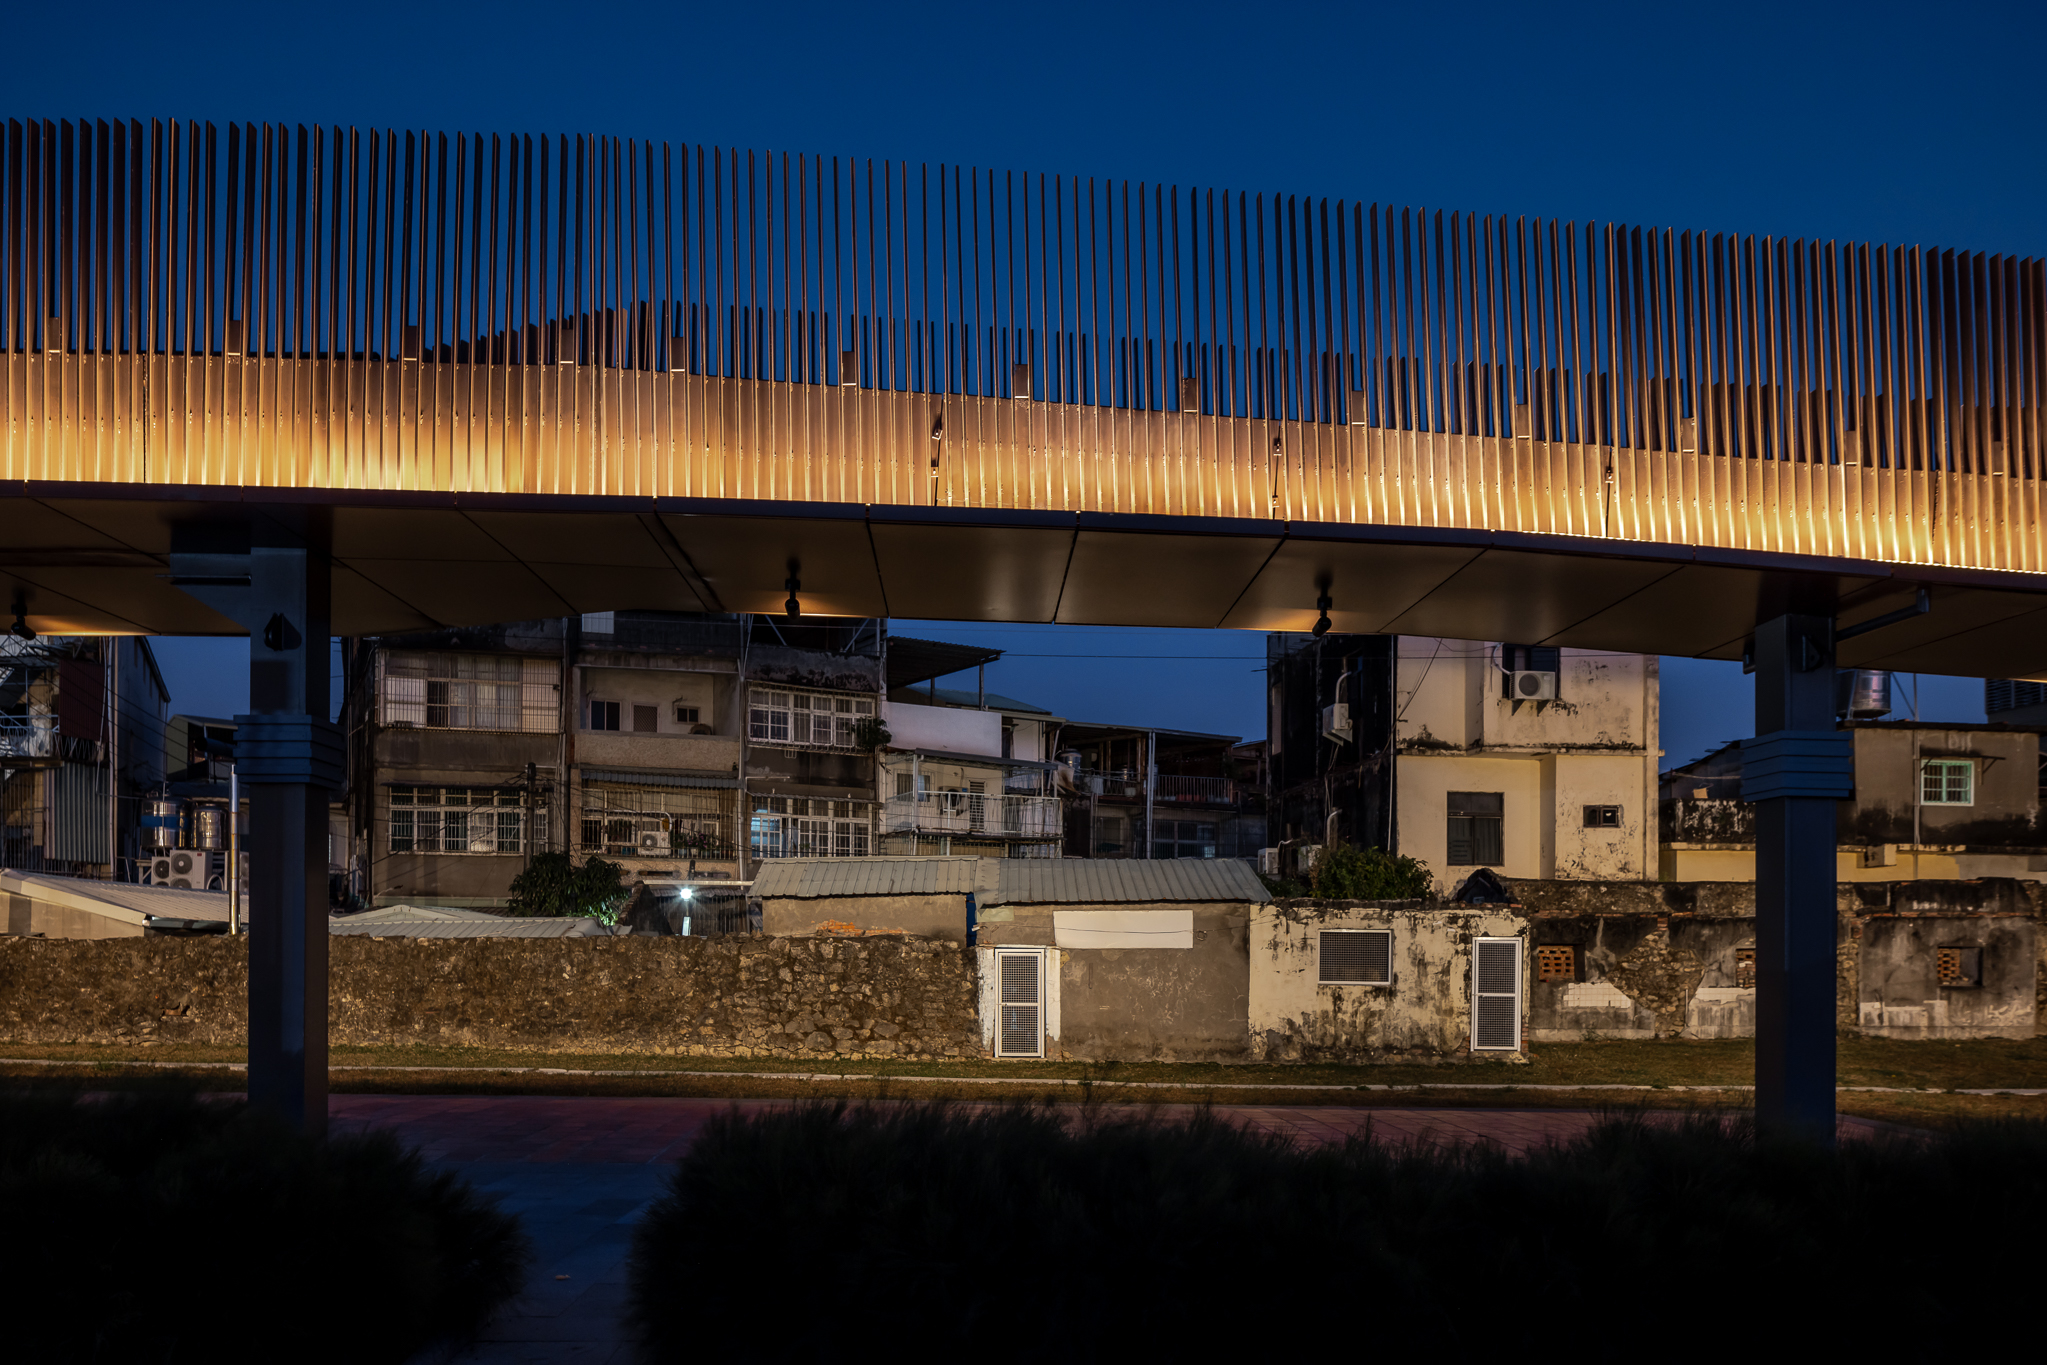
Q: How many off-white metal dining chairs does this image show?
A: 0